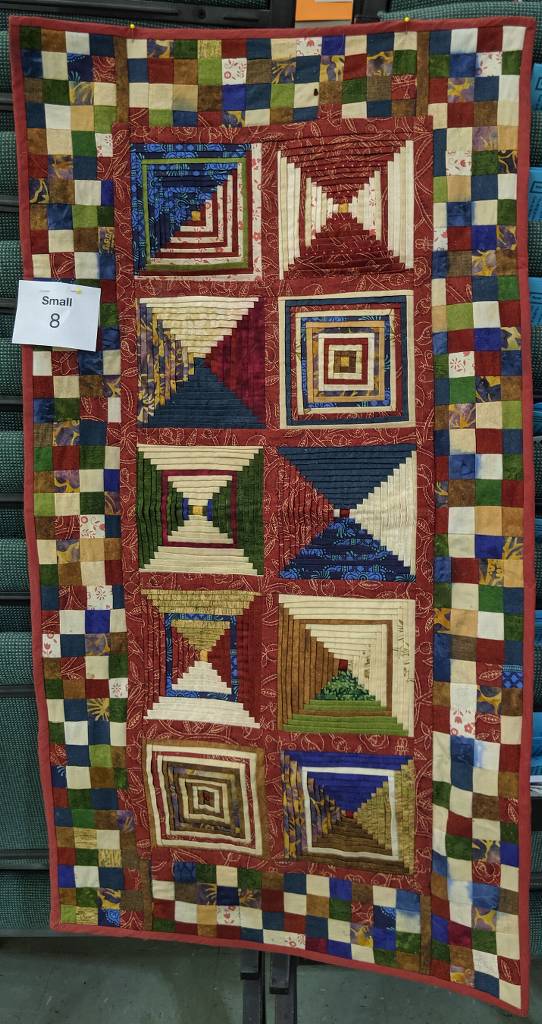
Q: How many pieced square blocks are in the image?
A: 10